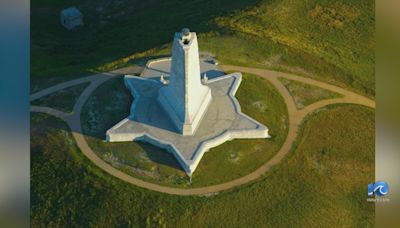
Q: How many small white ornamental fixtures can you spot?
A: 2